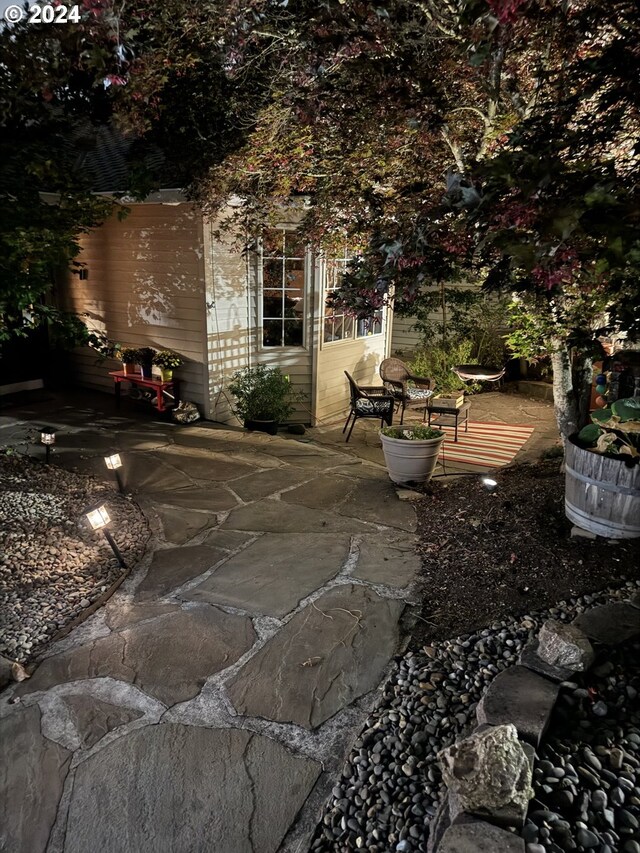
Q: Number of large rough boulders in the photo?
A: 2